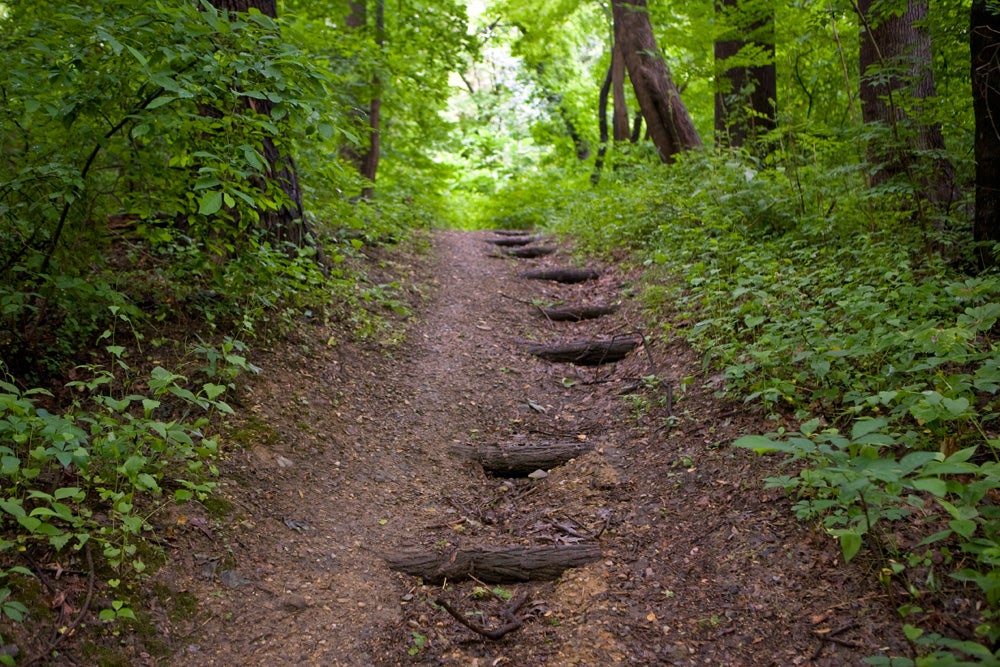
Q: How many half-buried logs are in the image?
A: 8